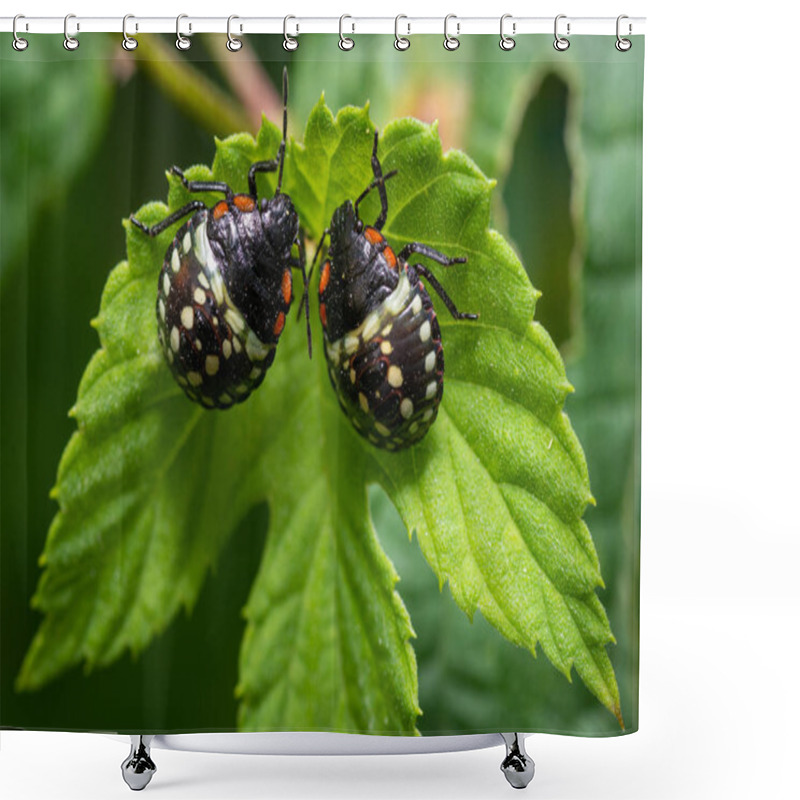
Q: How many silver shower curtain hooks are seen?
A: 12